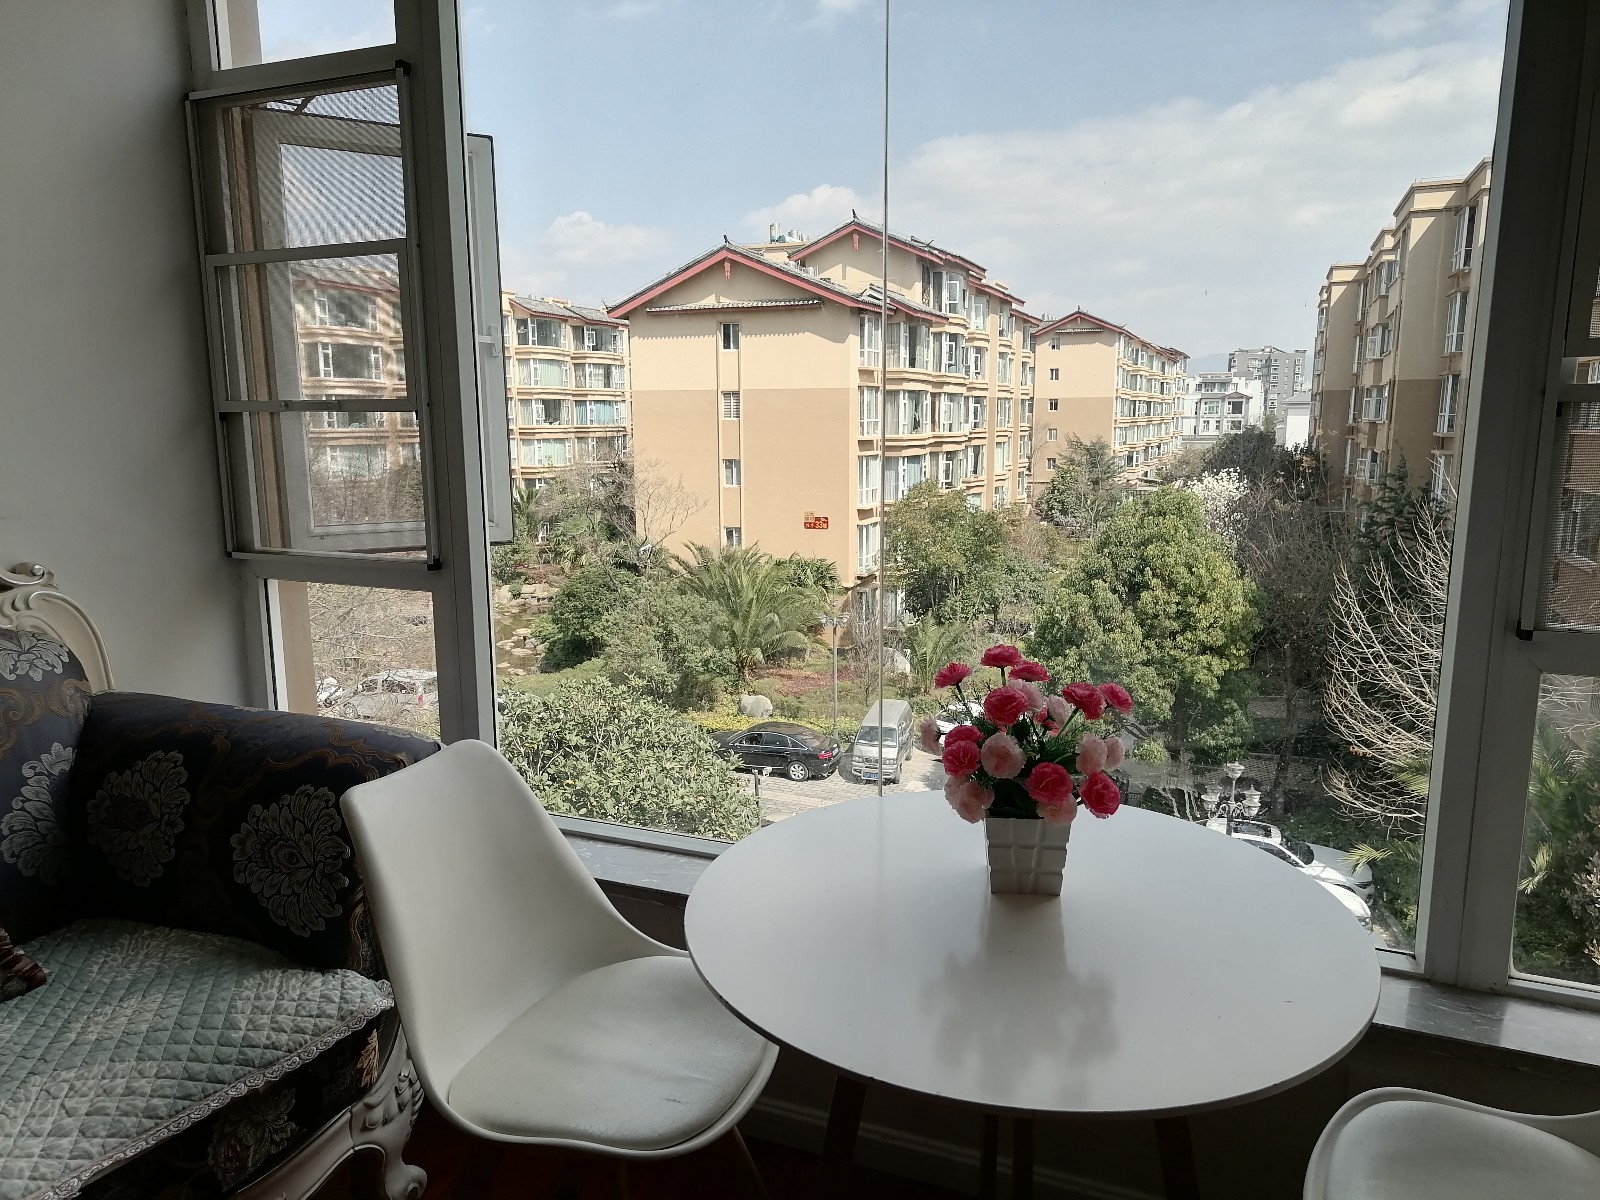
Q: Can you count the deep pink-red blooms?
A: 10